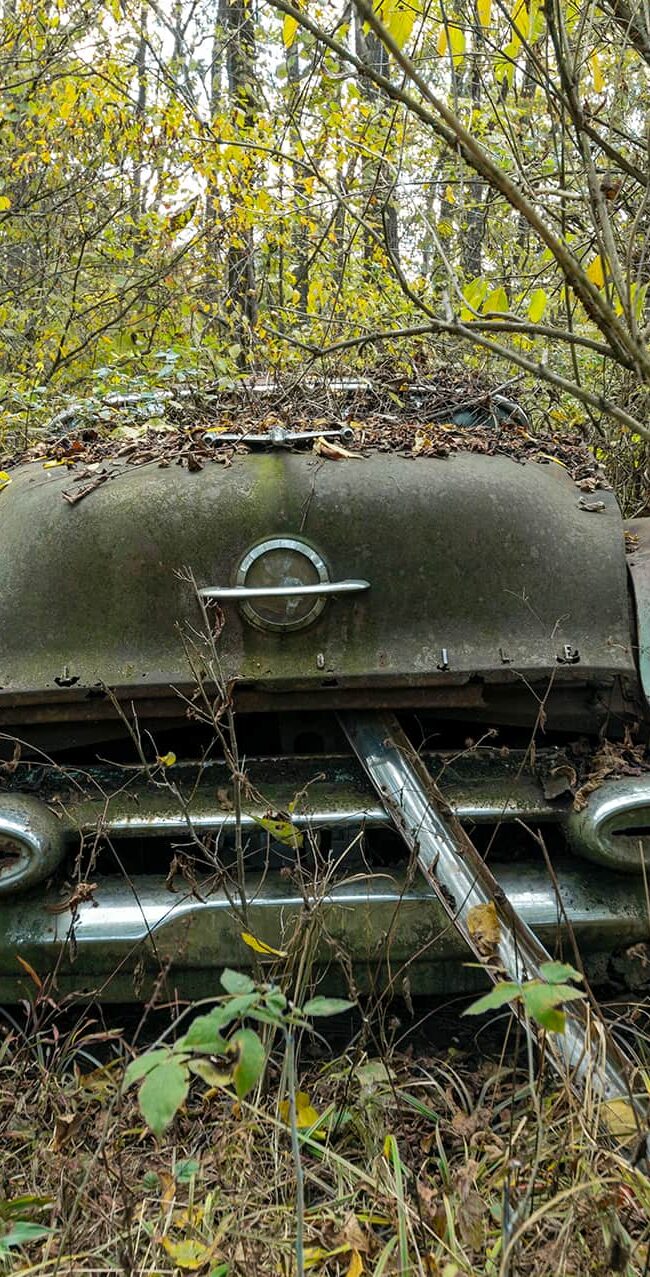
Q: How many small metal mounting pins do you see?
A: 5